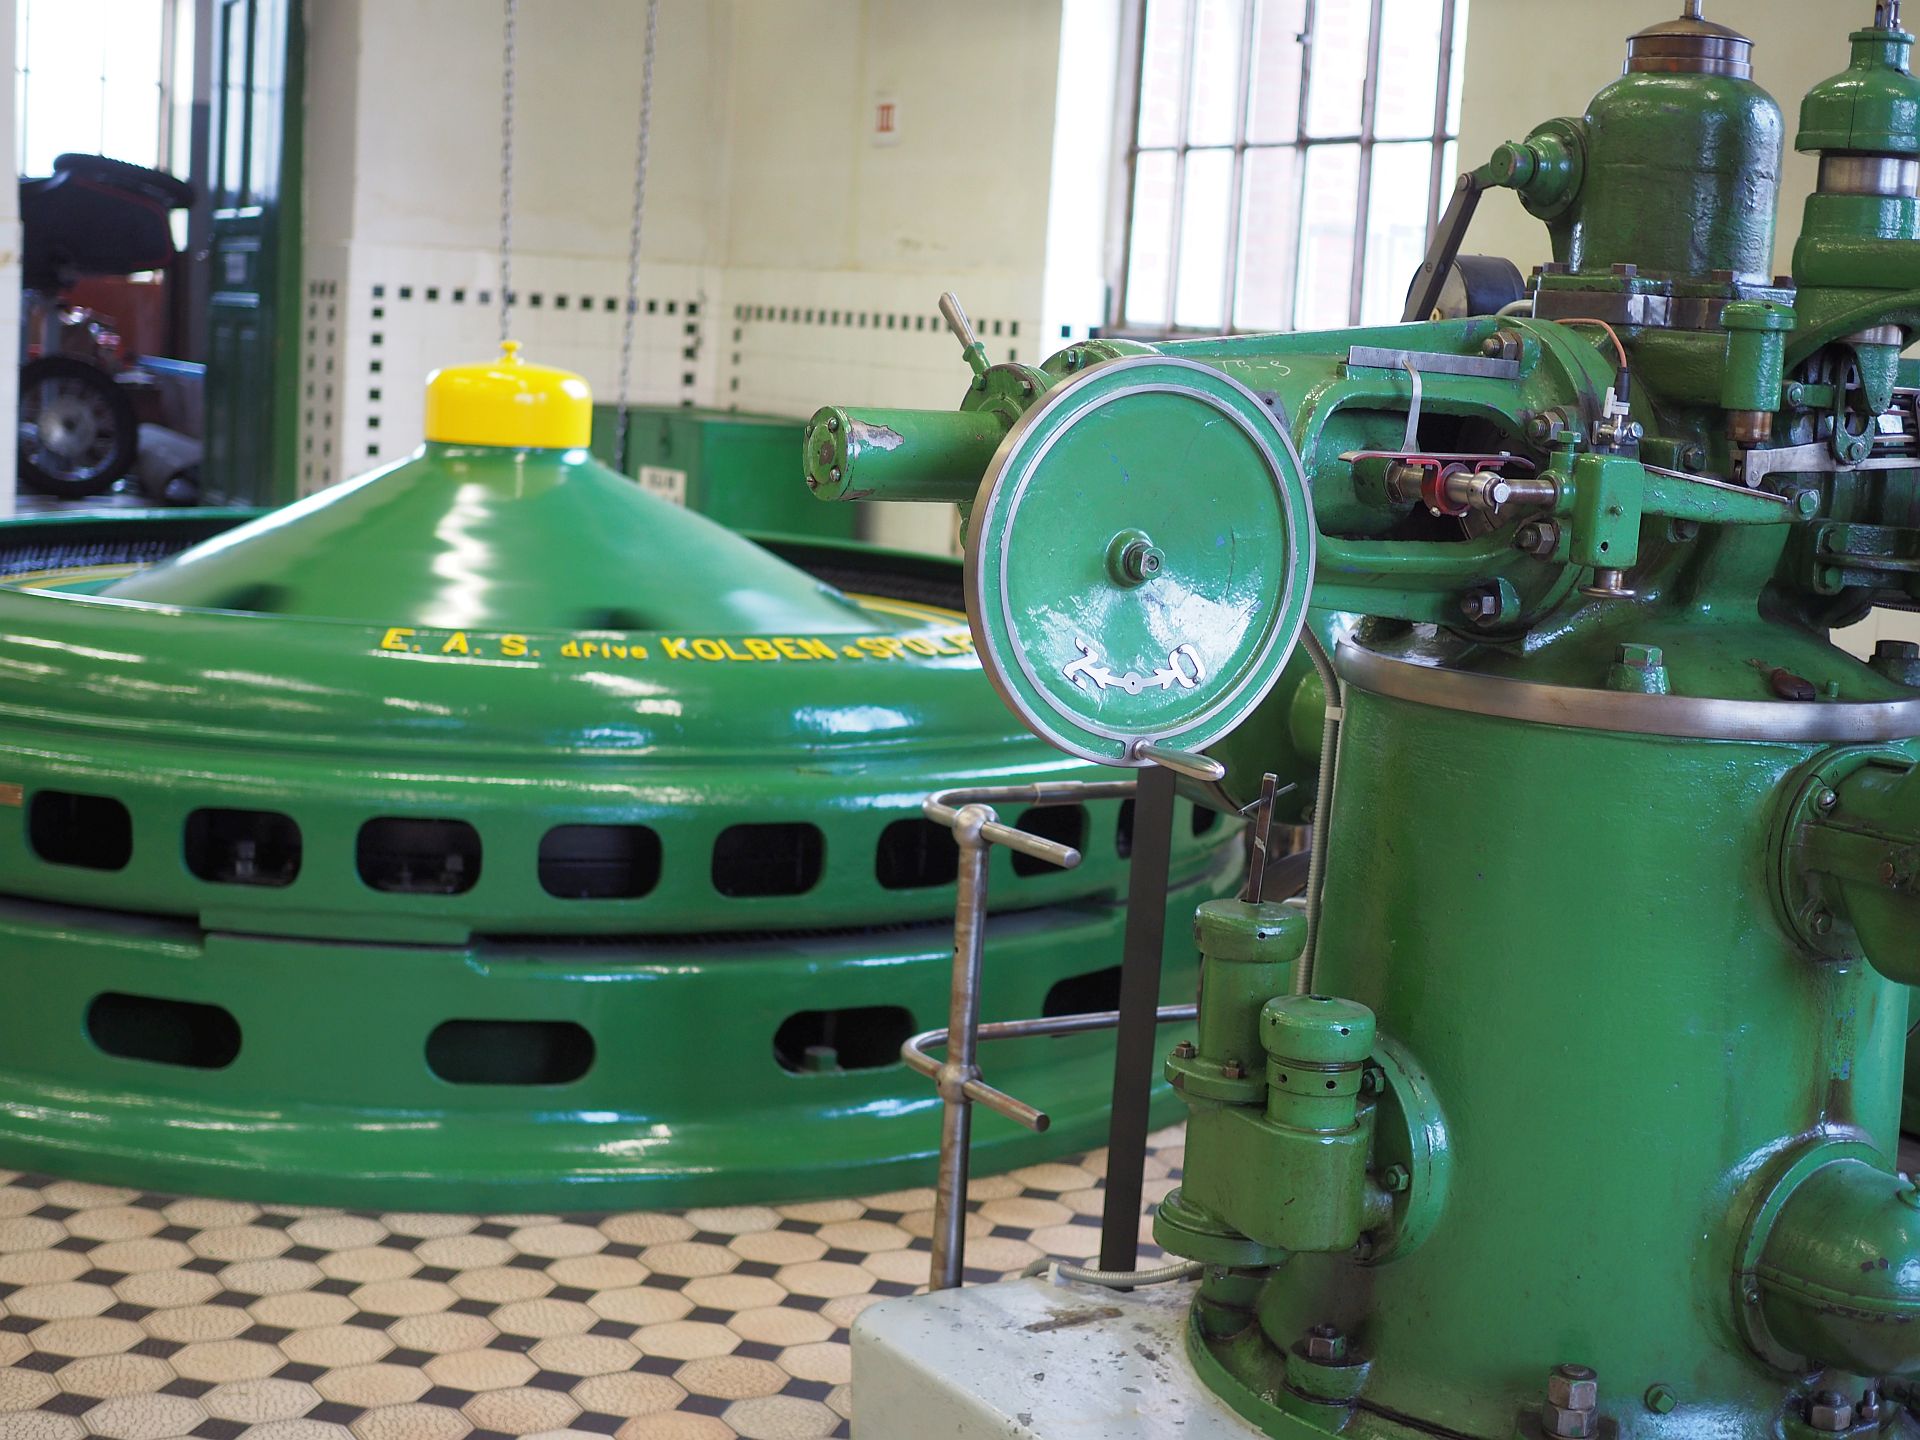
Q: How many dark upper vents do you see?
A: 9